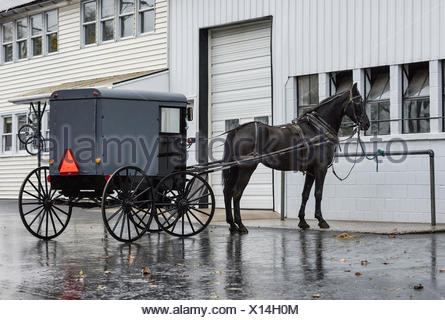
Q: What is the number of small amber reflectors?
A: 2